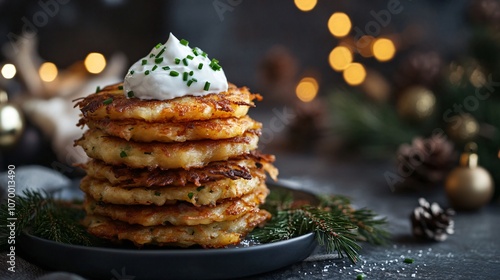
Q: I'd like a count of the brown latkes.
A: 7